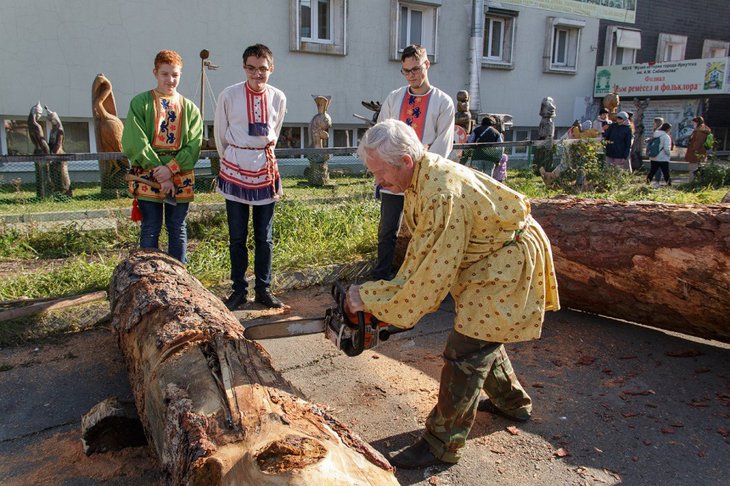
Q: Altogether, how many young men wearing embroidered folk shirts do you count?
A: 3